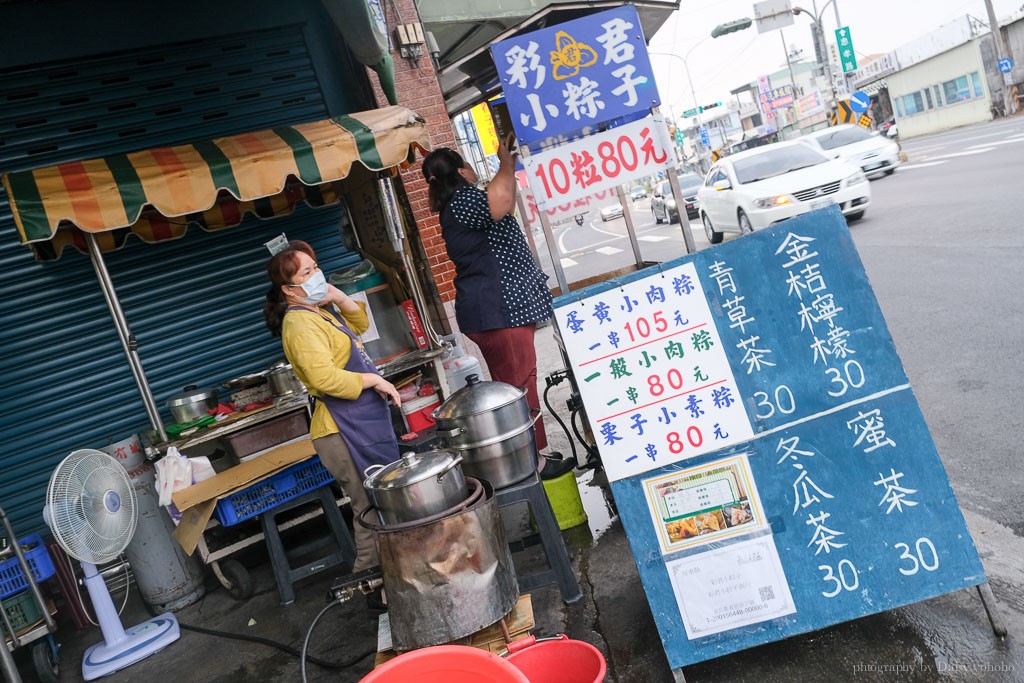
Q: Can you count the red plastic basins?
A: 2